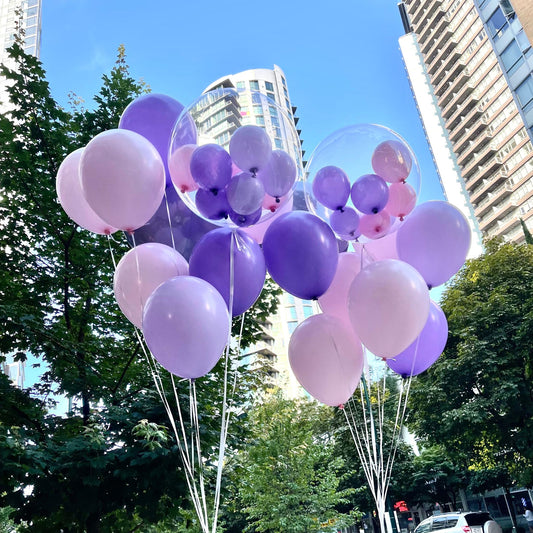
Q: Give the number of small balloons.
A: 14